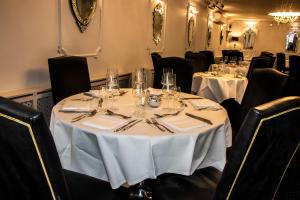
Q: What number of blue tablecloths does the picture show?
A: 0